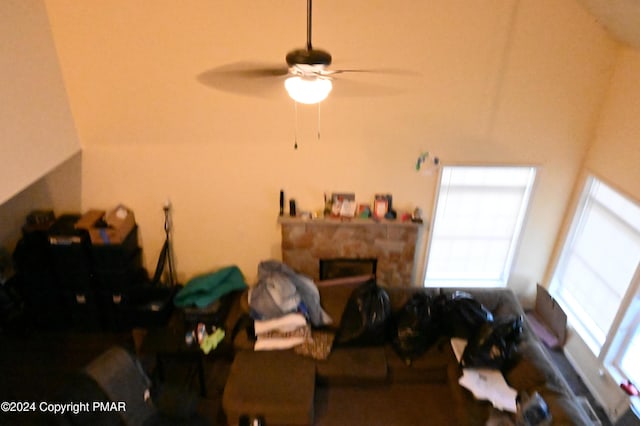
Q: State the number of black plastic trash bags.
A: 4